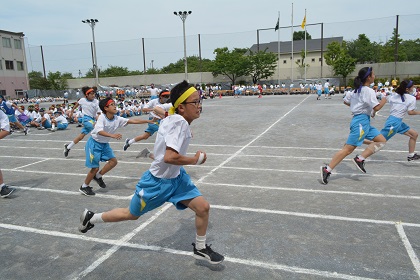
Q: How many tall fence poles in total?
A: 7